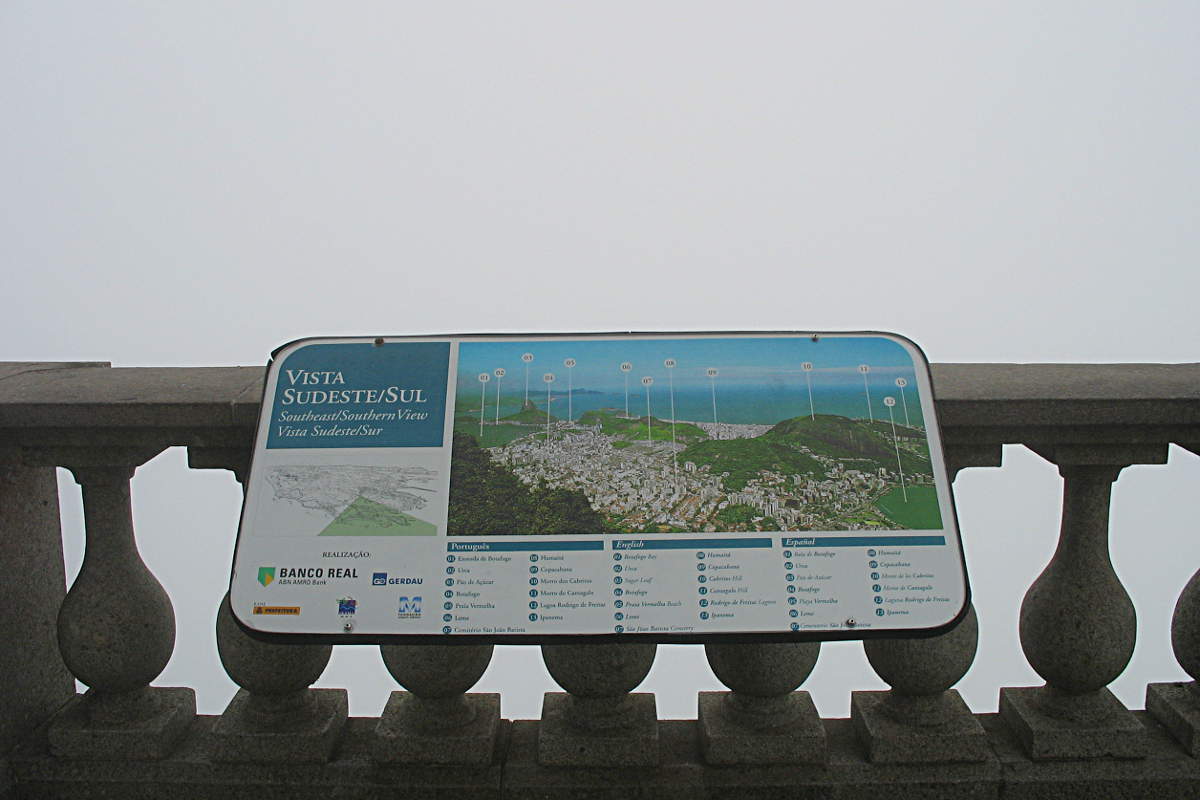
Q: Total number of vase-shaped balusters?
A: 8